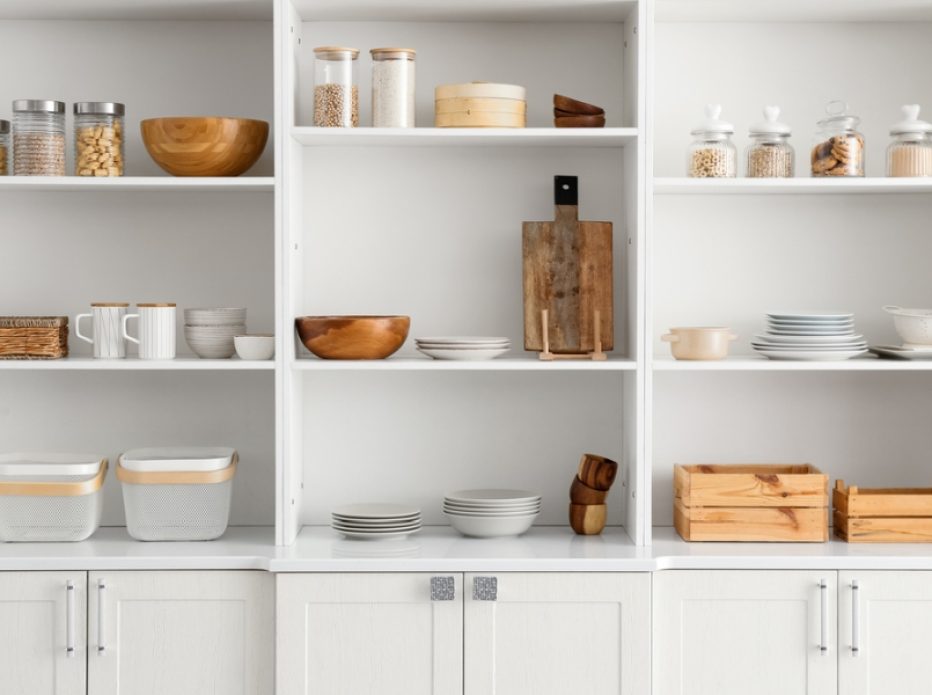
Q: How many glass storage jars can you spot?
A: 9